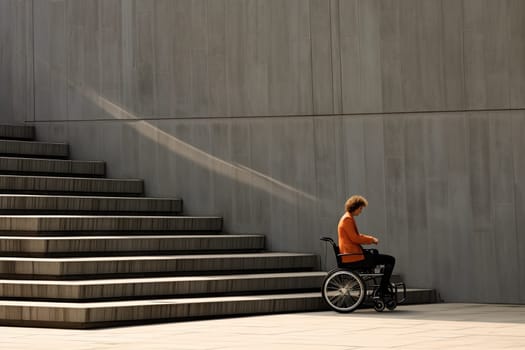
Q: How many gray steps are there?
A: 10